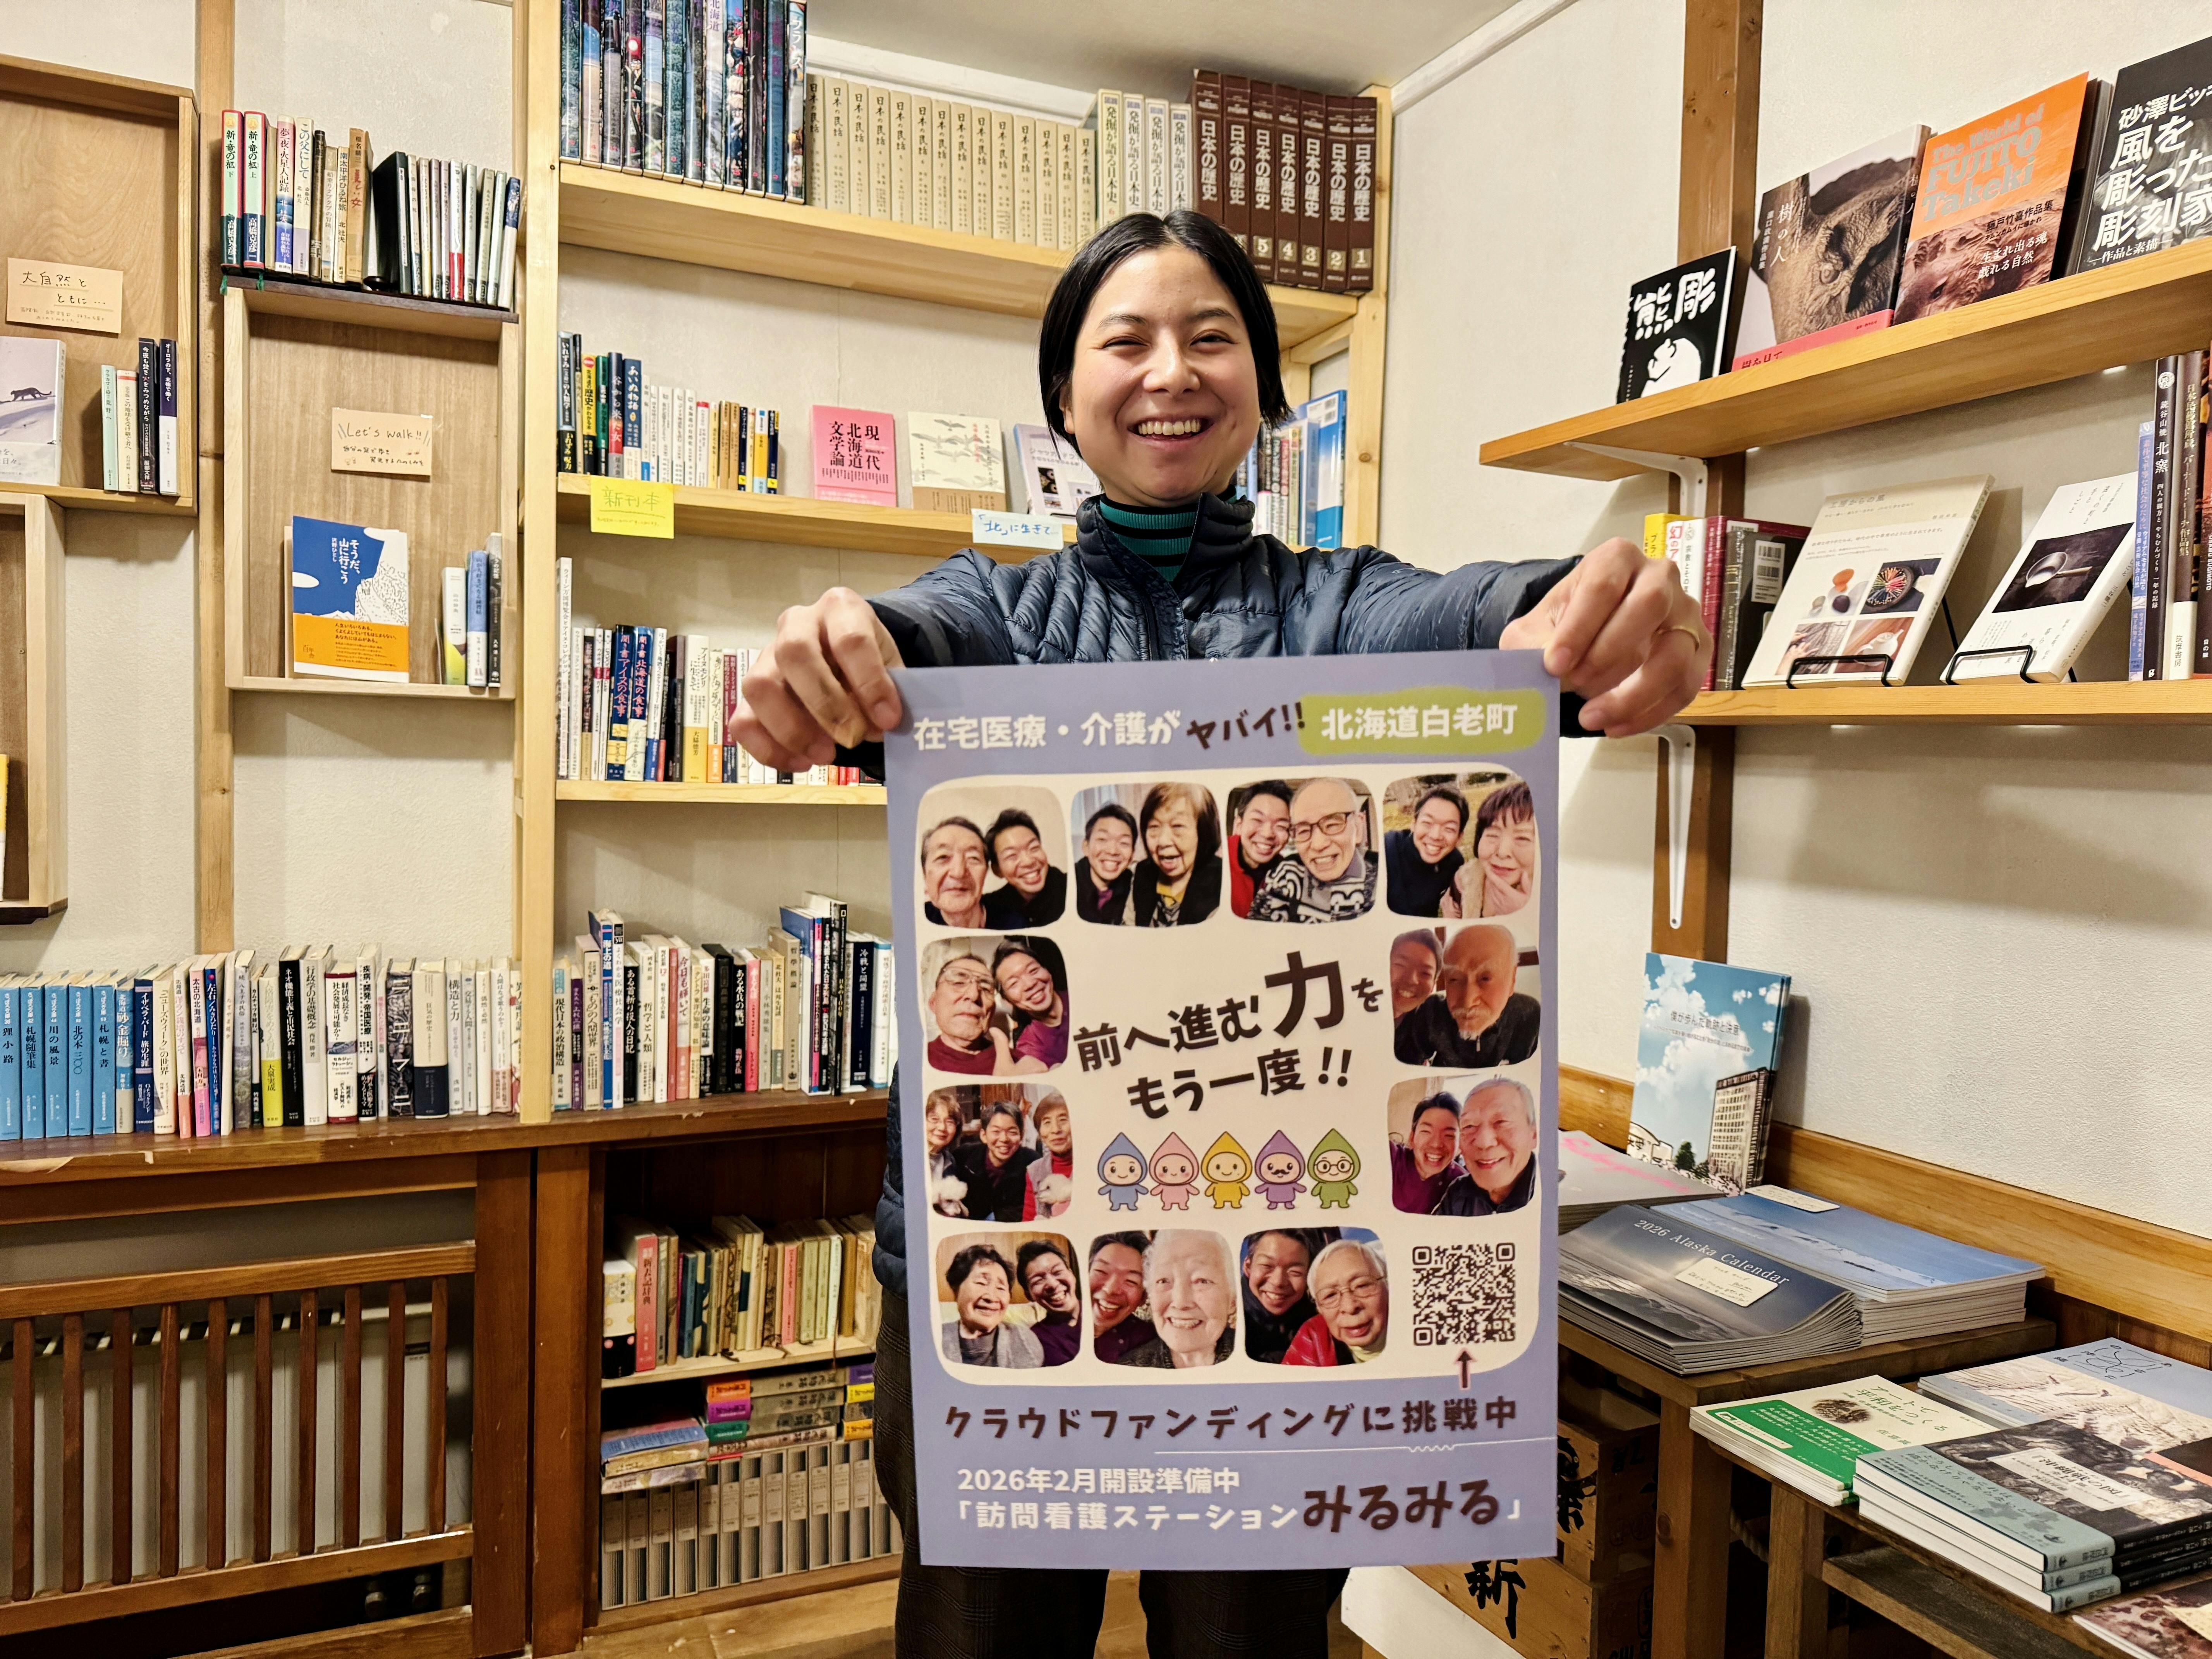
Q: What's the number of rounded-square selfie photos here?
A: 11